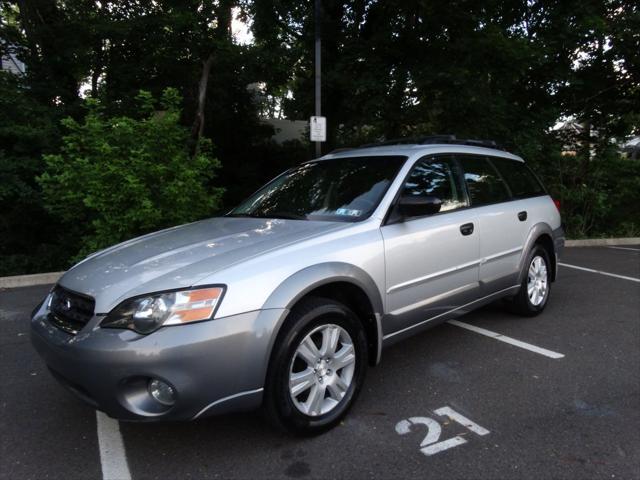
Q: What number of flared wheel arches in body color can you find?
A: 2